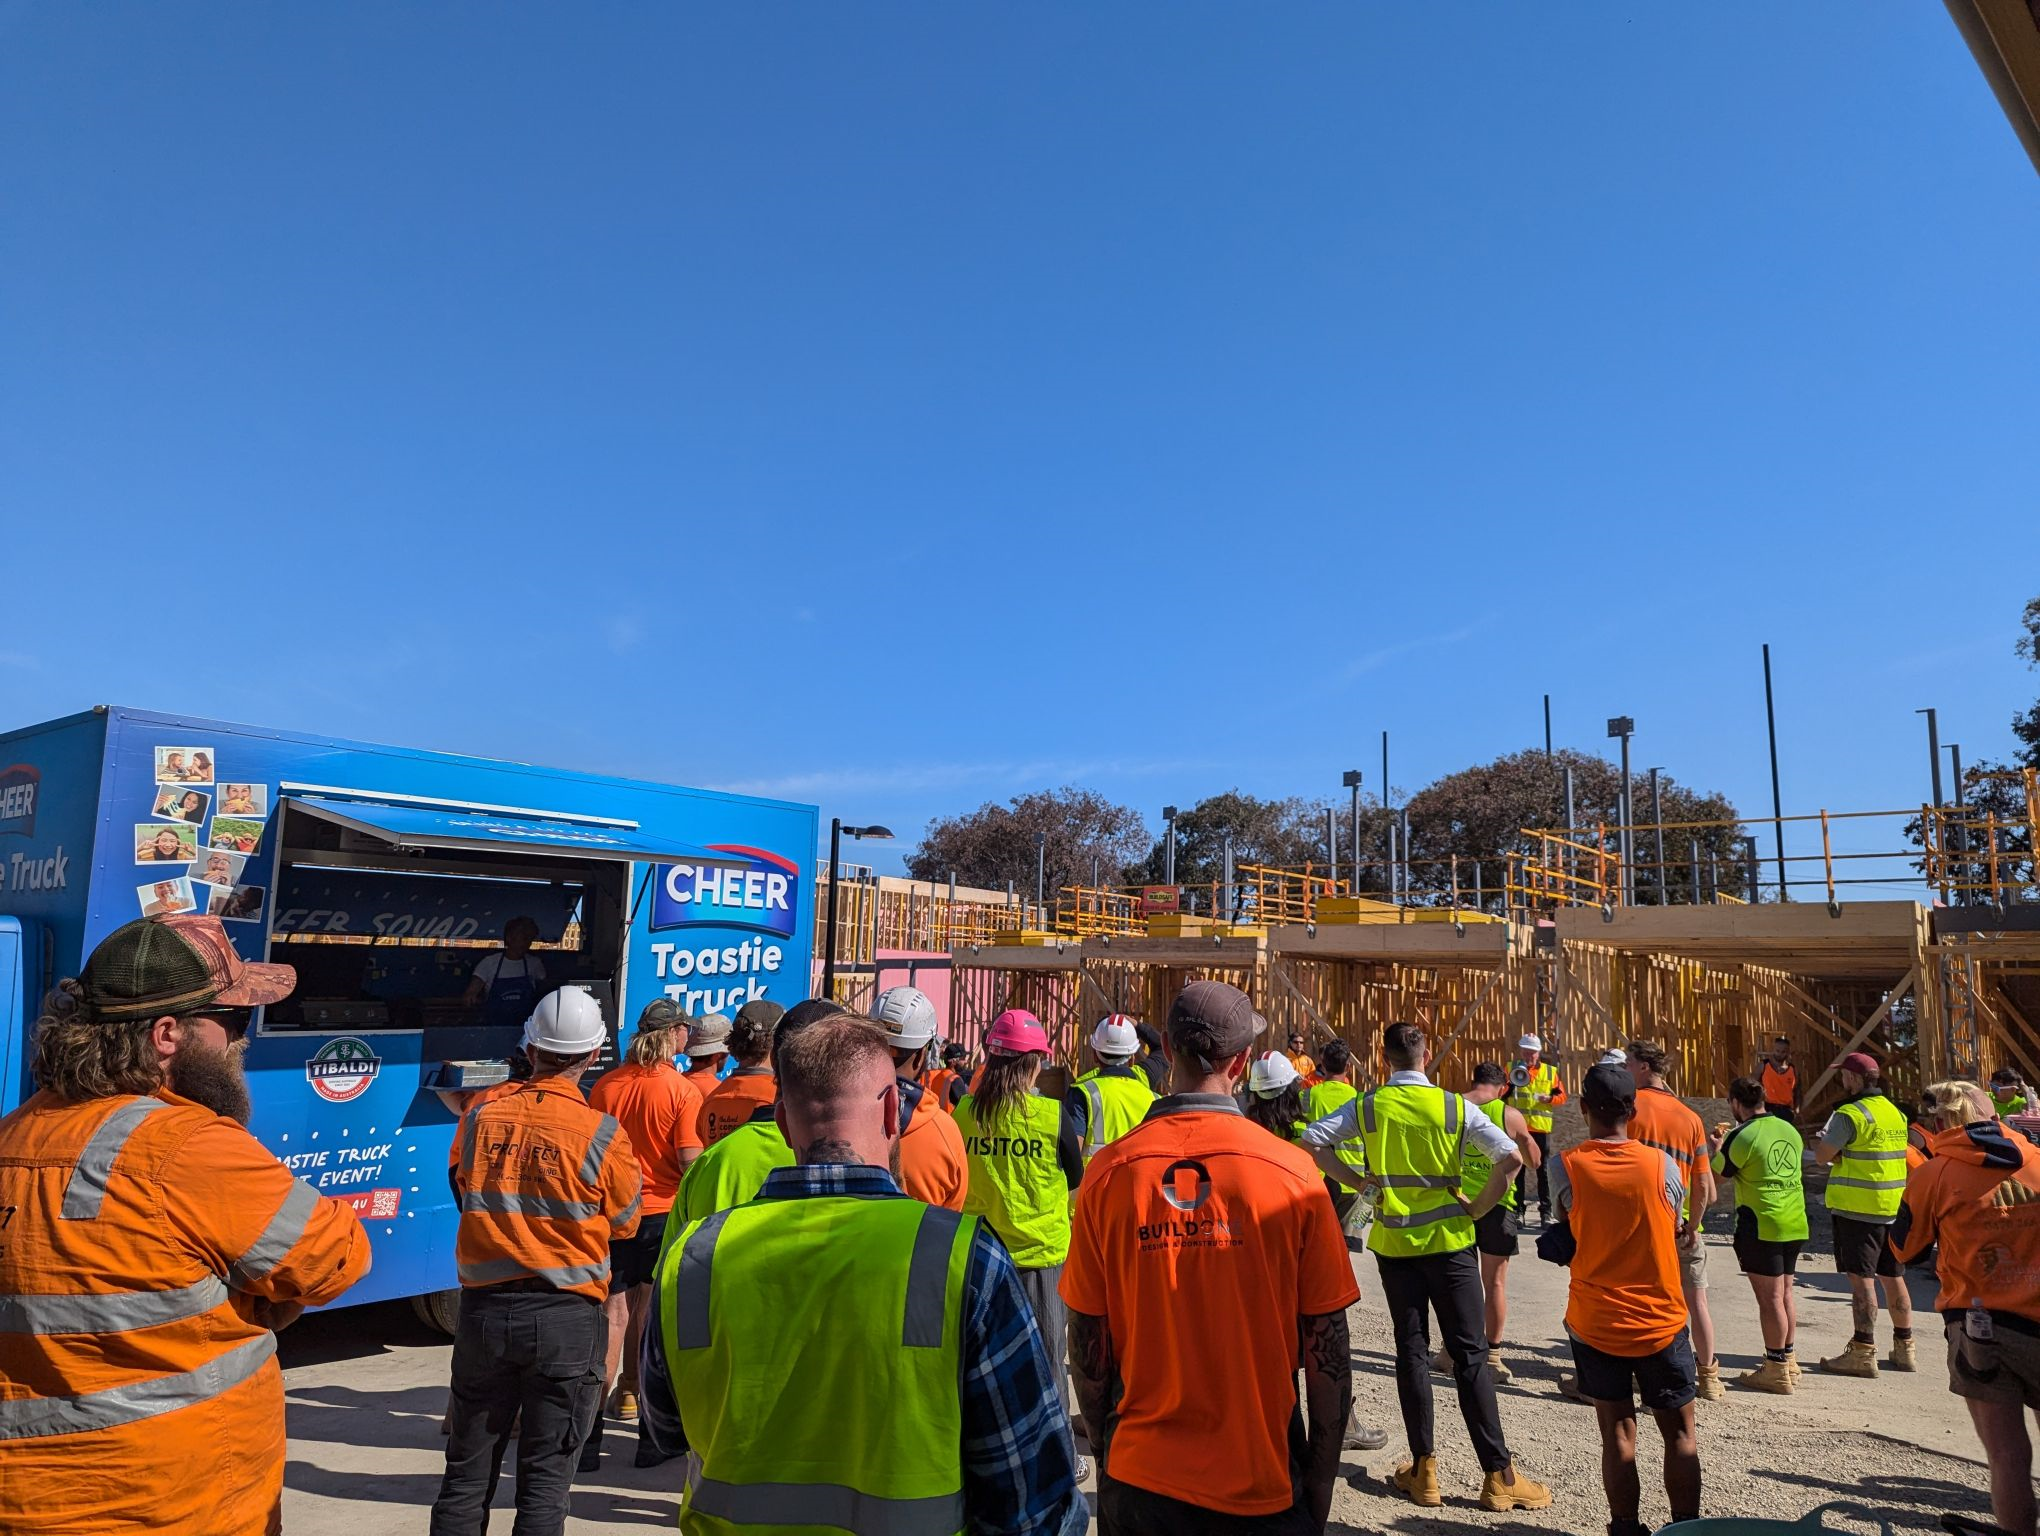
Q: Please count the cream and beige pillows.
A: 0